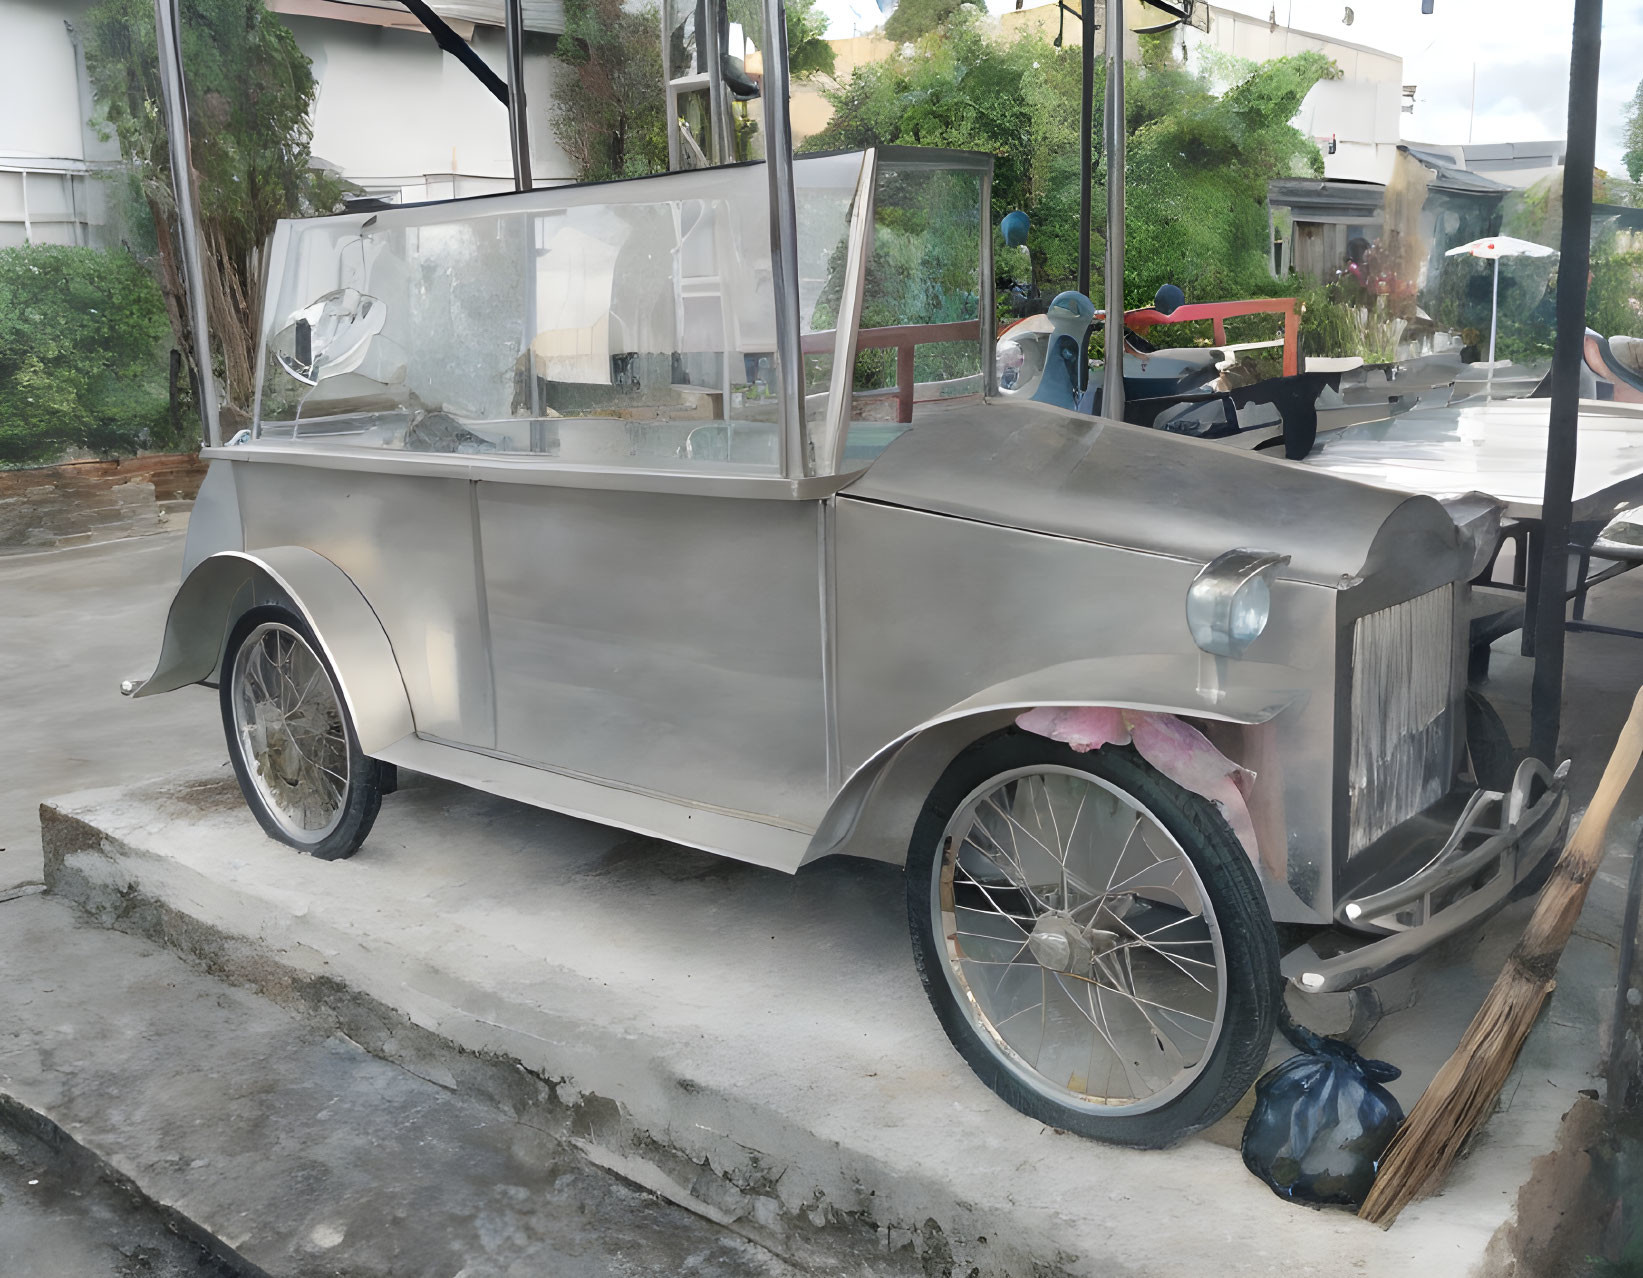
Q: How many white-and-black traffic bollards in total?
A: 0